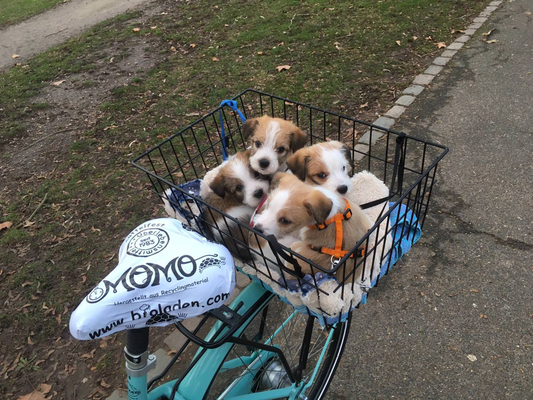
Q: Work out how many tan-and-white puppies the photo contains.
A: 4